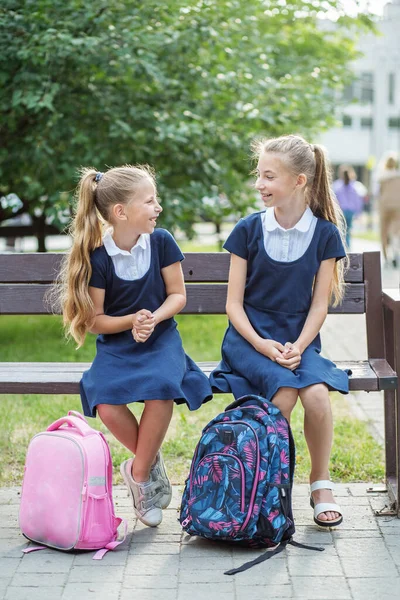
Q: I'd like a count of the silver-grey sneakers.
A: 2